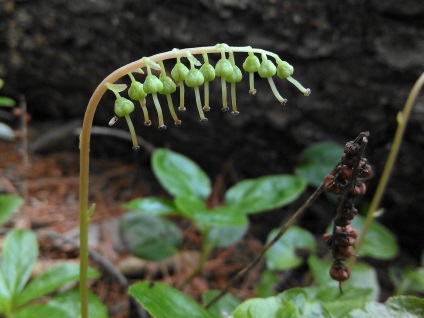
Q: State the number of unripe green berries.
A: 12